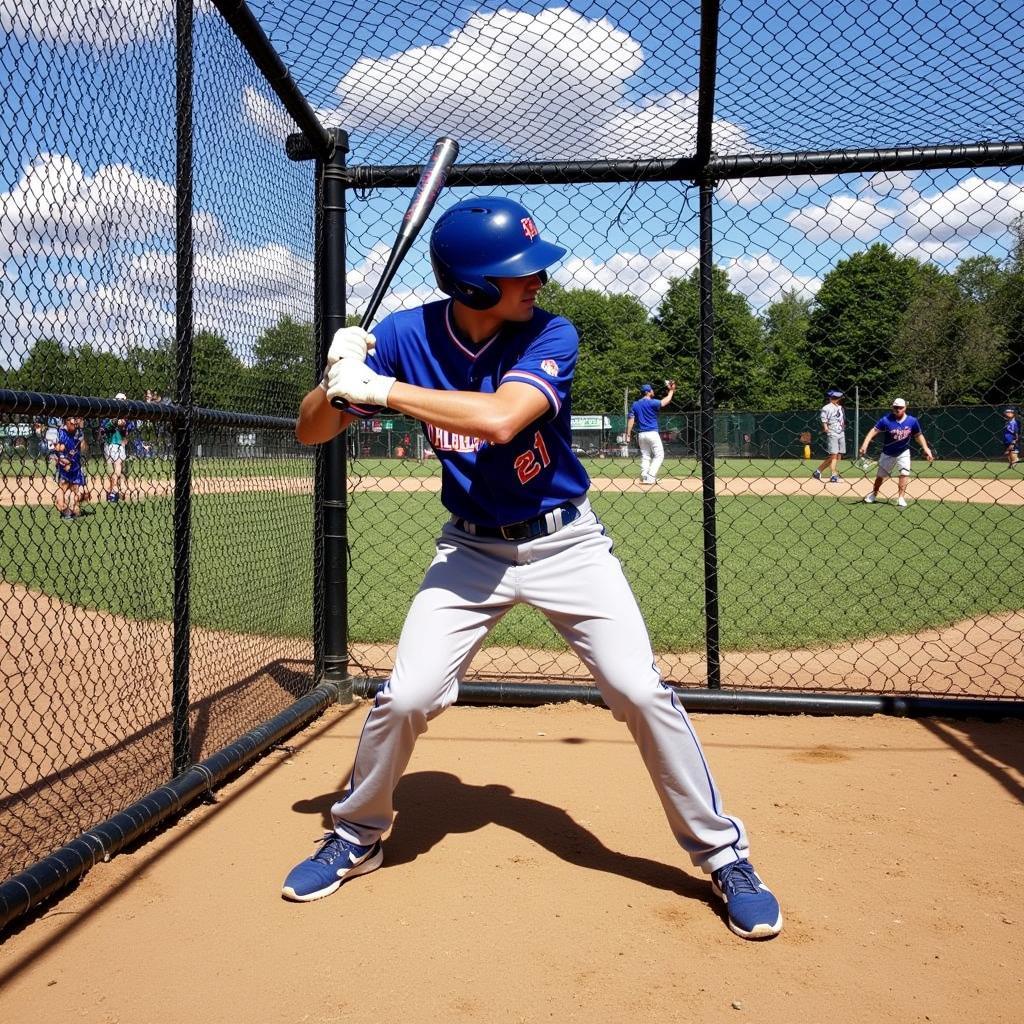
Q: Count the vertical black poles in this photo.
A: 3